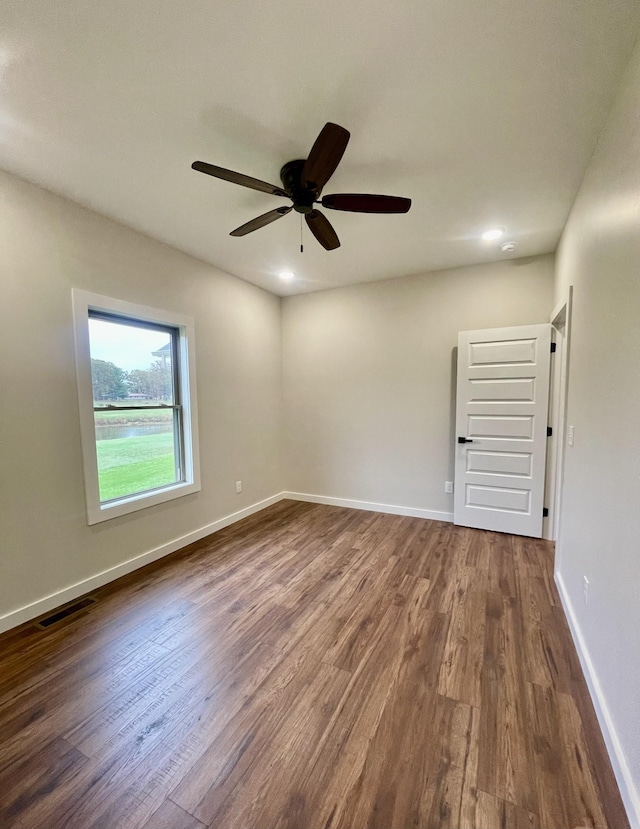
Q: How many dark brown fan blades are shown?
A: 5